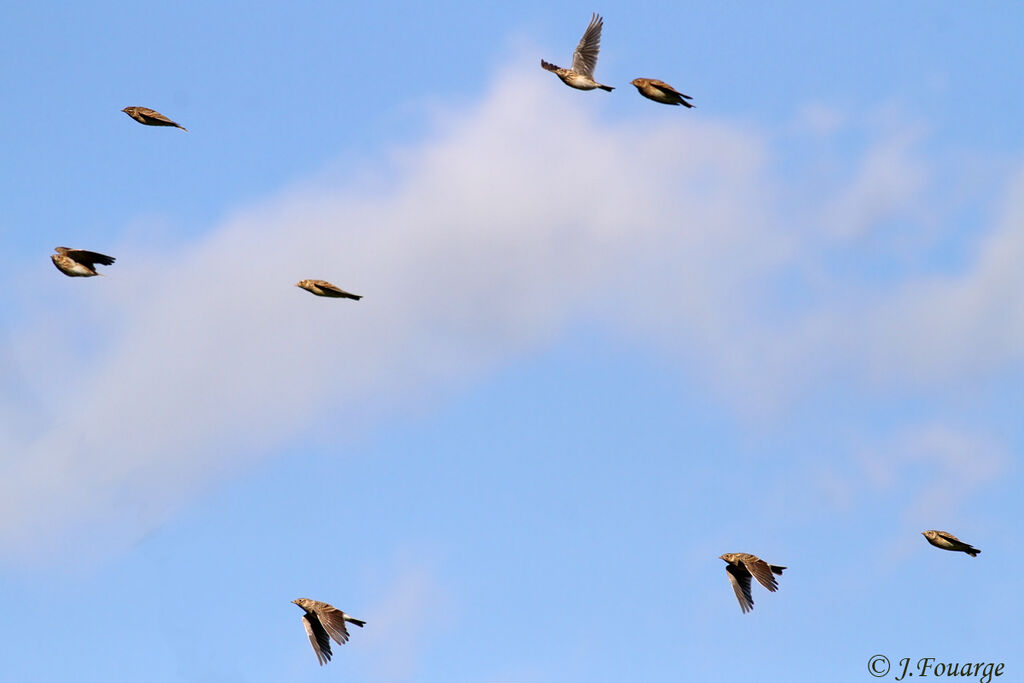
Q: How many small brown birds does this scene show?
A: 8